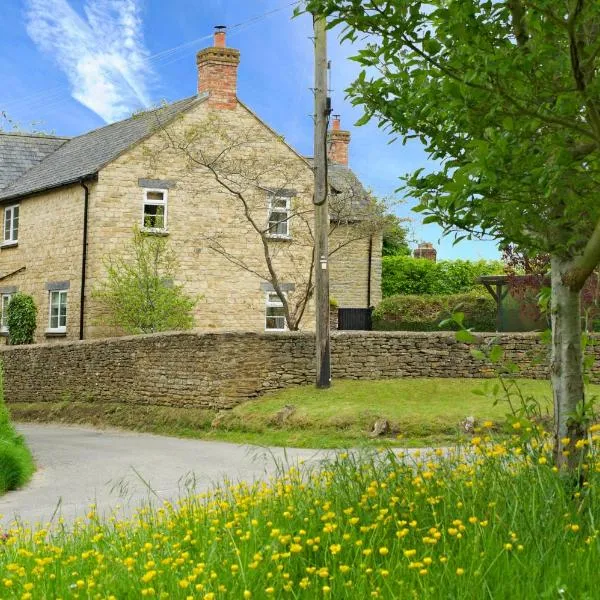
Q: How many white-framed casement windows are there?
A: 6